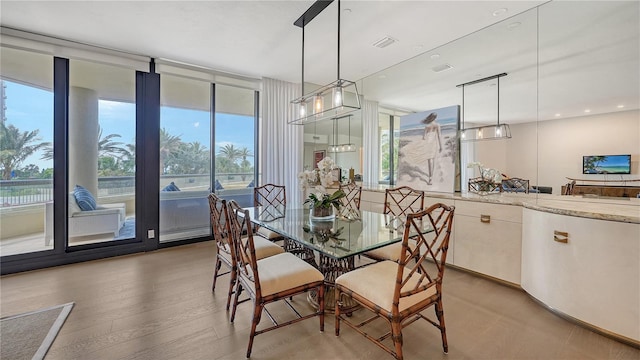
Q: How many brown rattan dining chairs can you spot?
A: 6